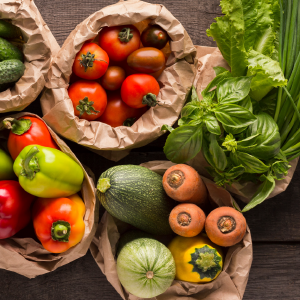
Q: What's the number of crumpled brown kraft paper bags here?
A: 5